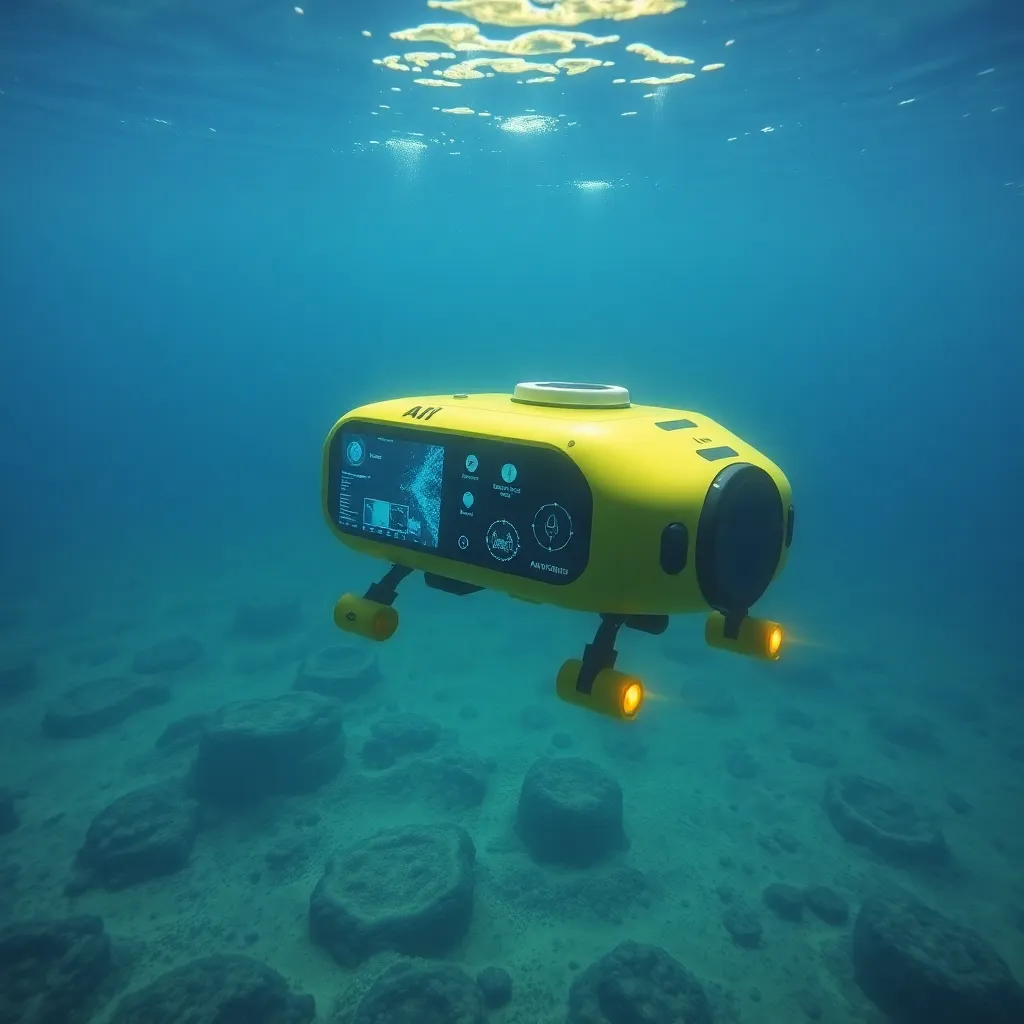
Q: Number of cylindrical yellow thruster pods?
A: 3